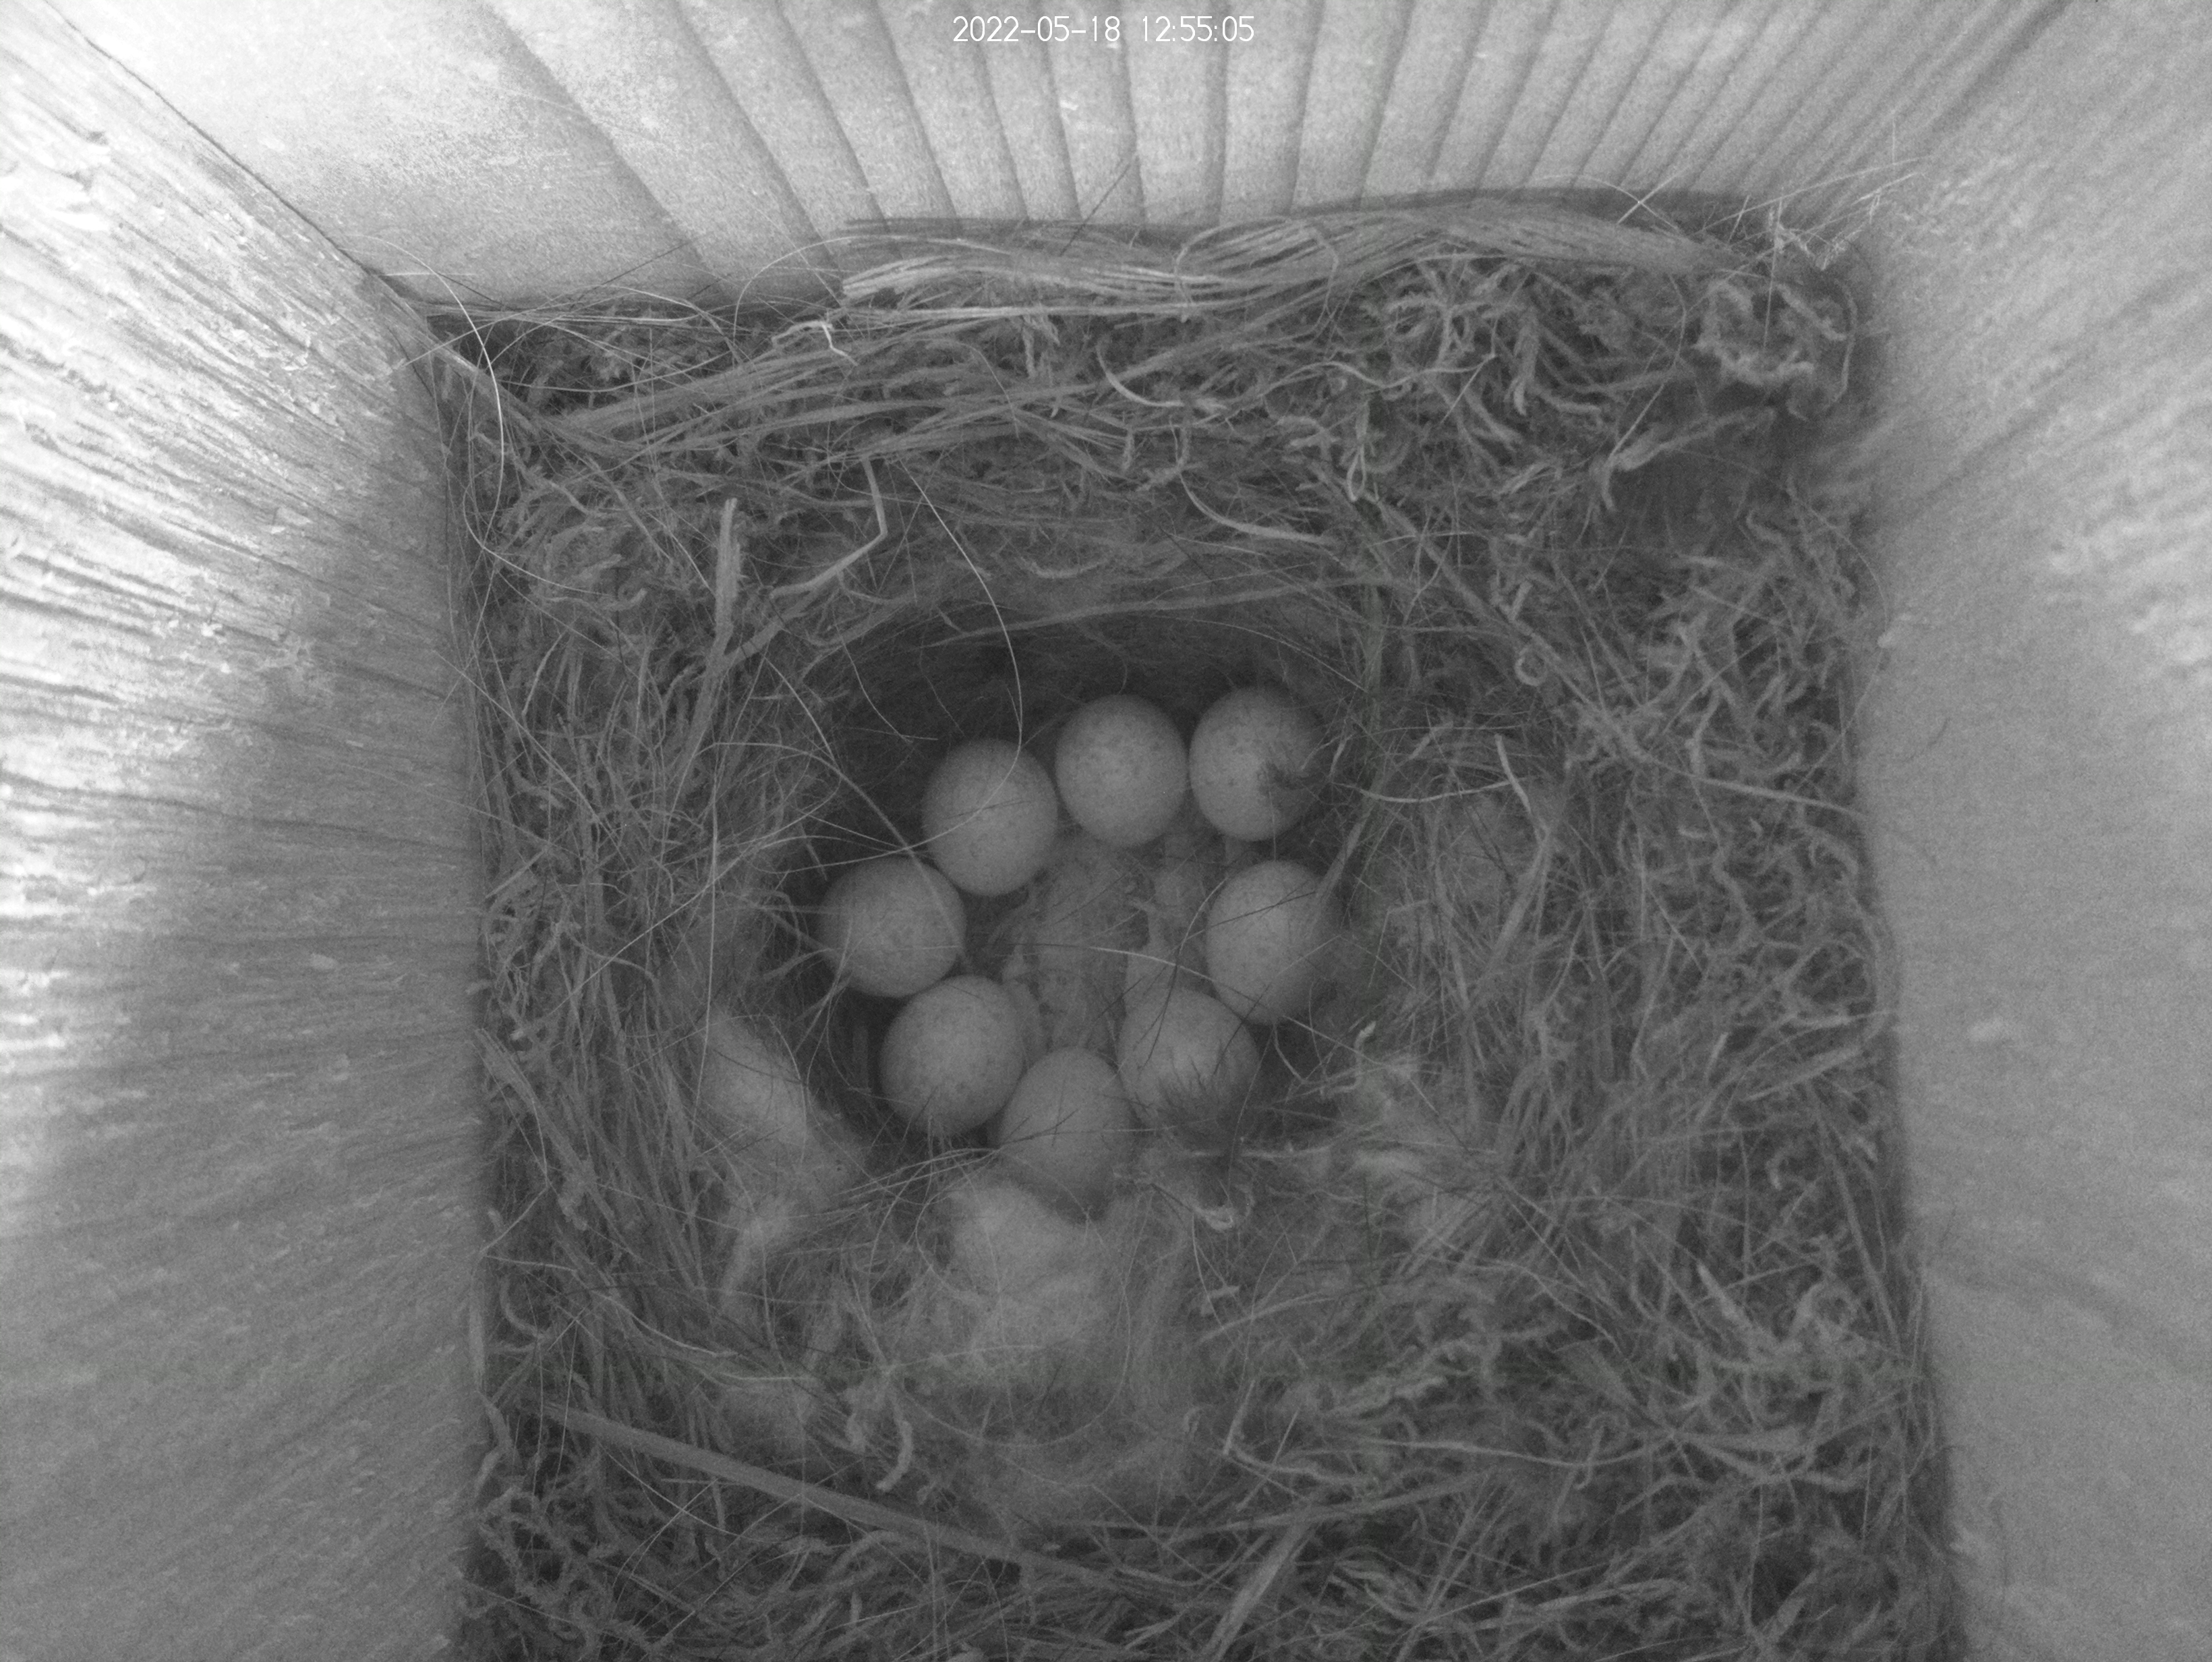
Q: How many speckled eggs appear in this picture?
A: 8